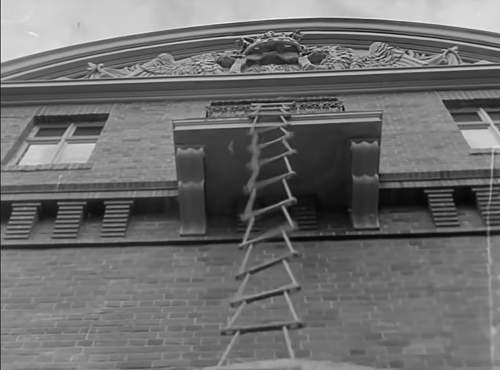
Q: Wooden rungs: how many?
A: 12